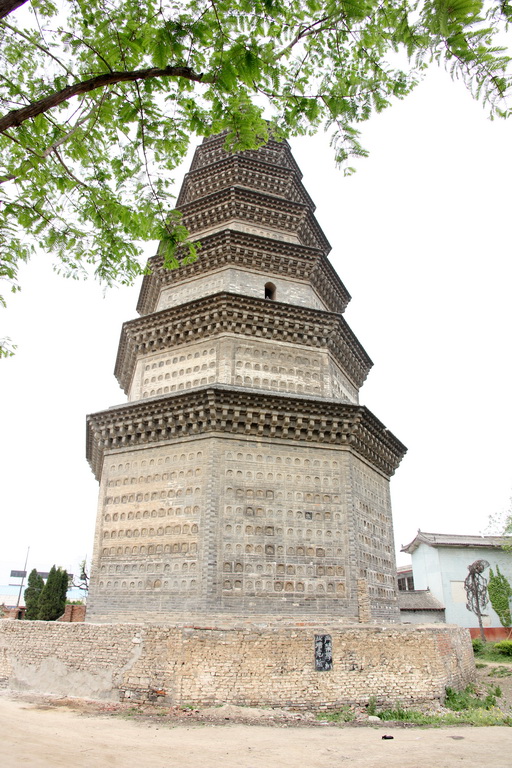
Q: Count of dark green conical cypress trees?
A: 2